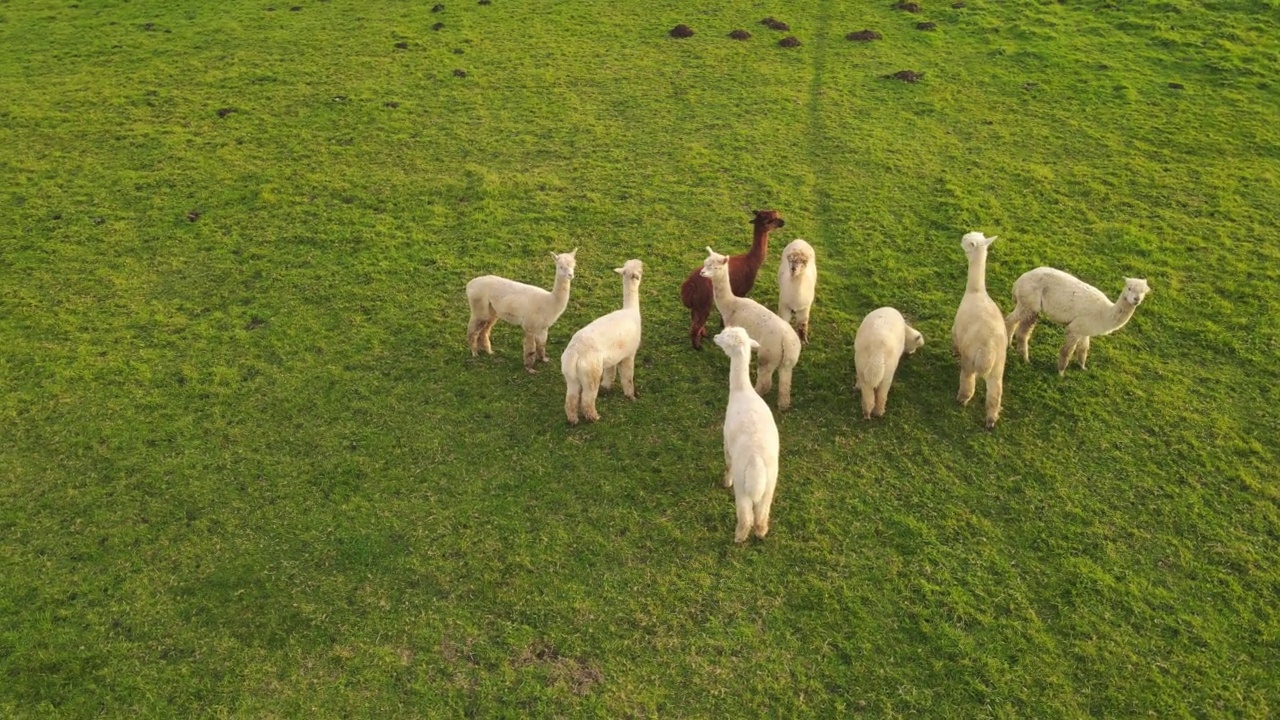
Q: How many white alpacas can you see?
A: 8